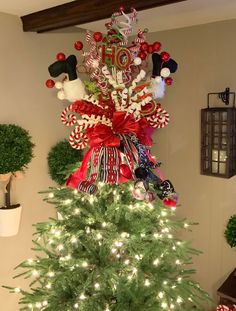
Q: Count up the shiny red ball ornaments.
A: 10